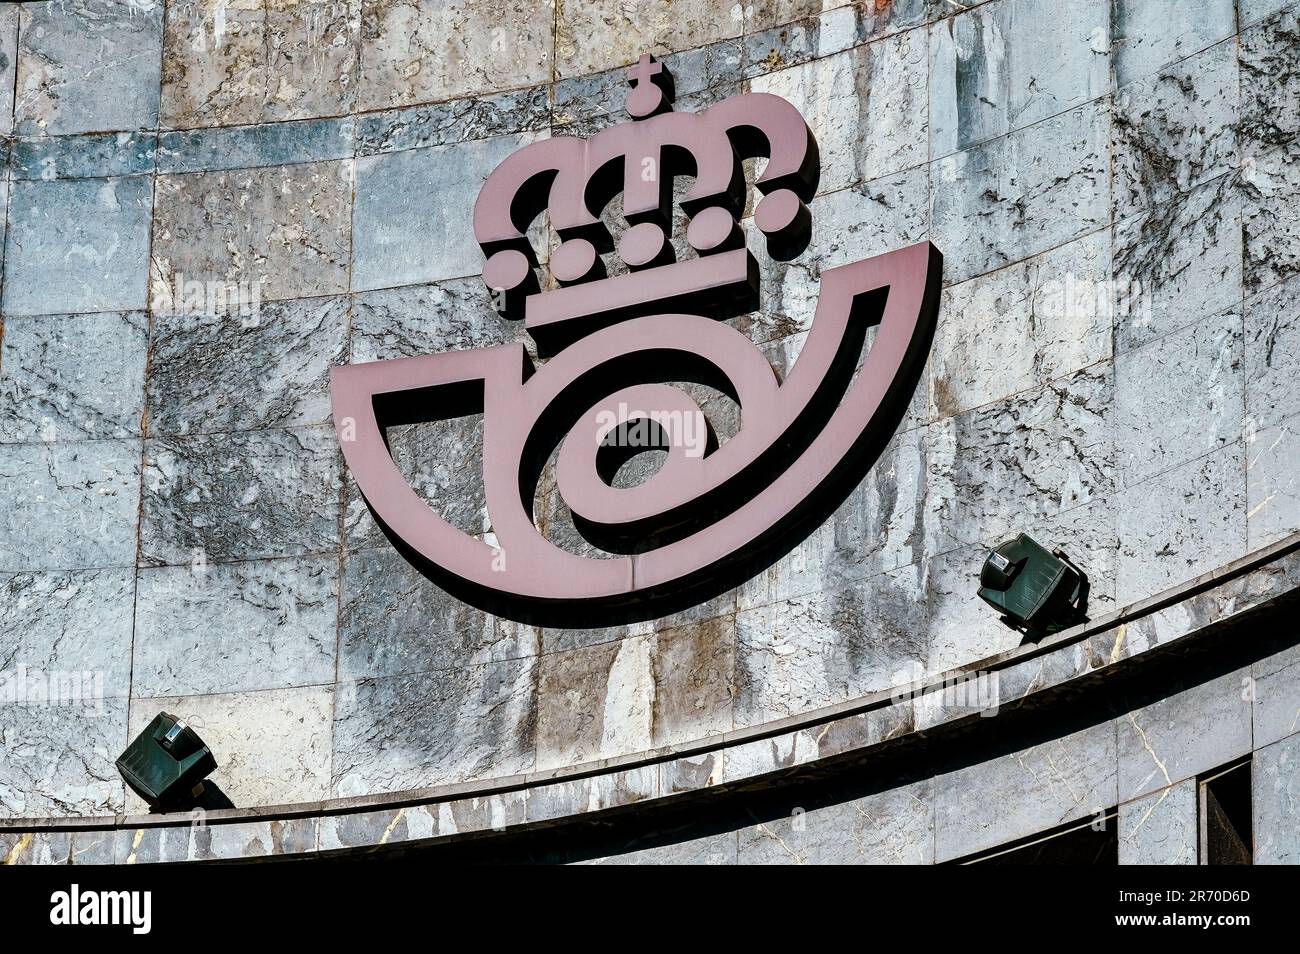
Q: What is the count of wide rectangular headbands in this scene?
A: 1